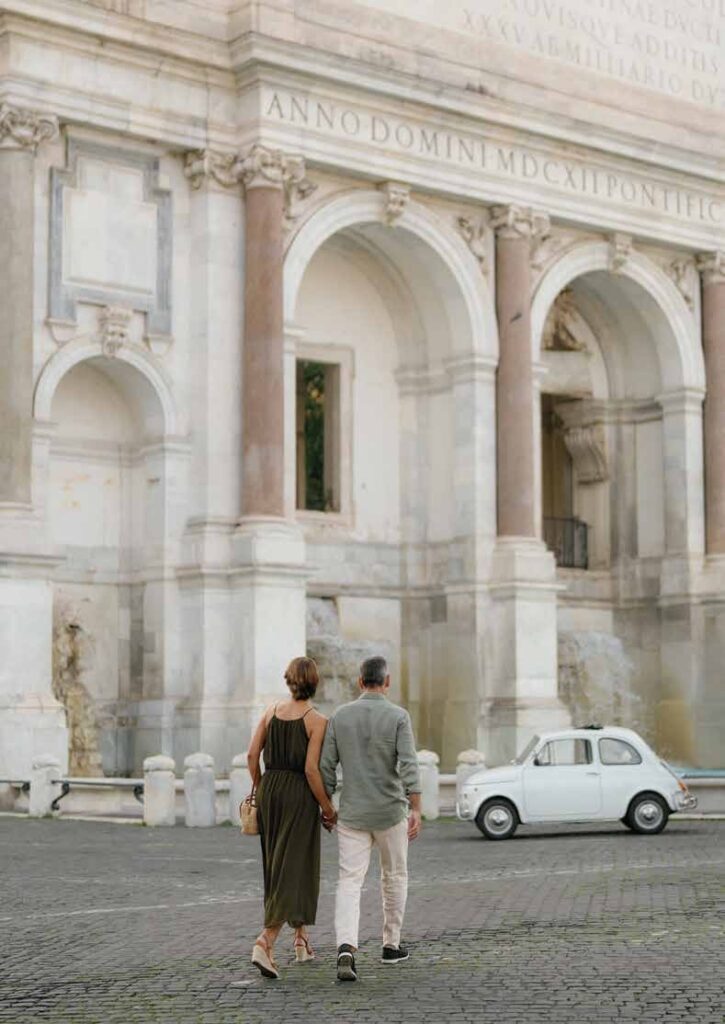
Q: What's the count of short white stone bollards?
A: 6